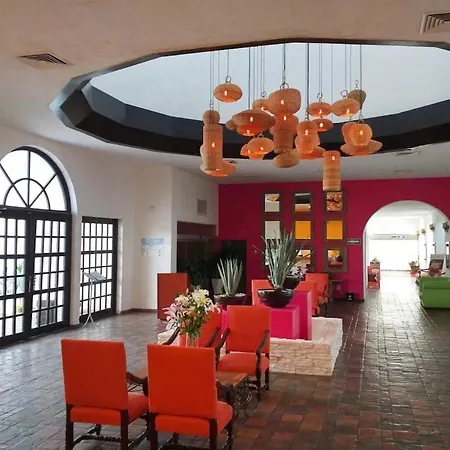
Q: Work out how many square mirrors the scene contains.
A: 9